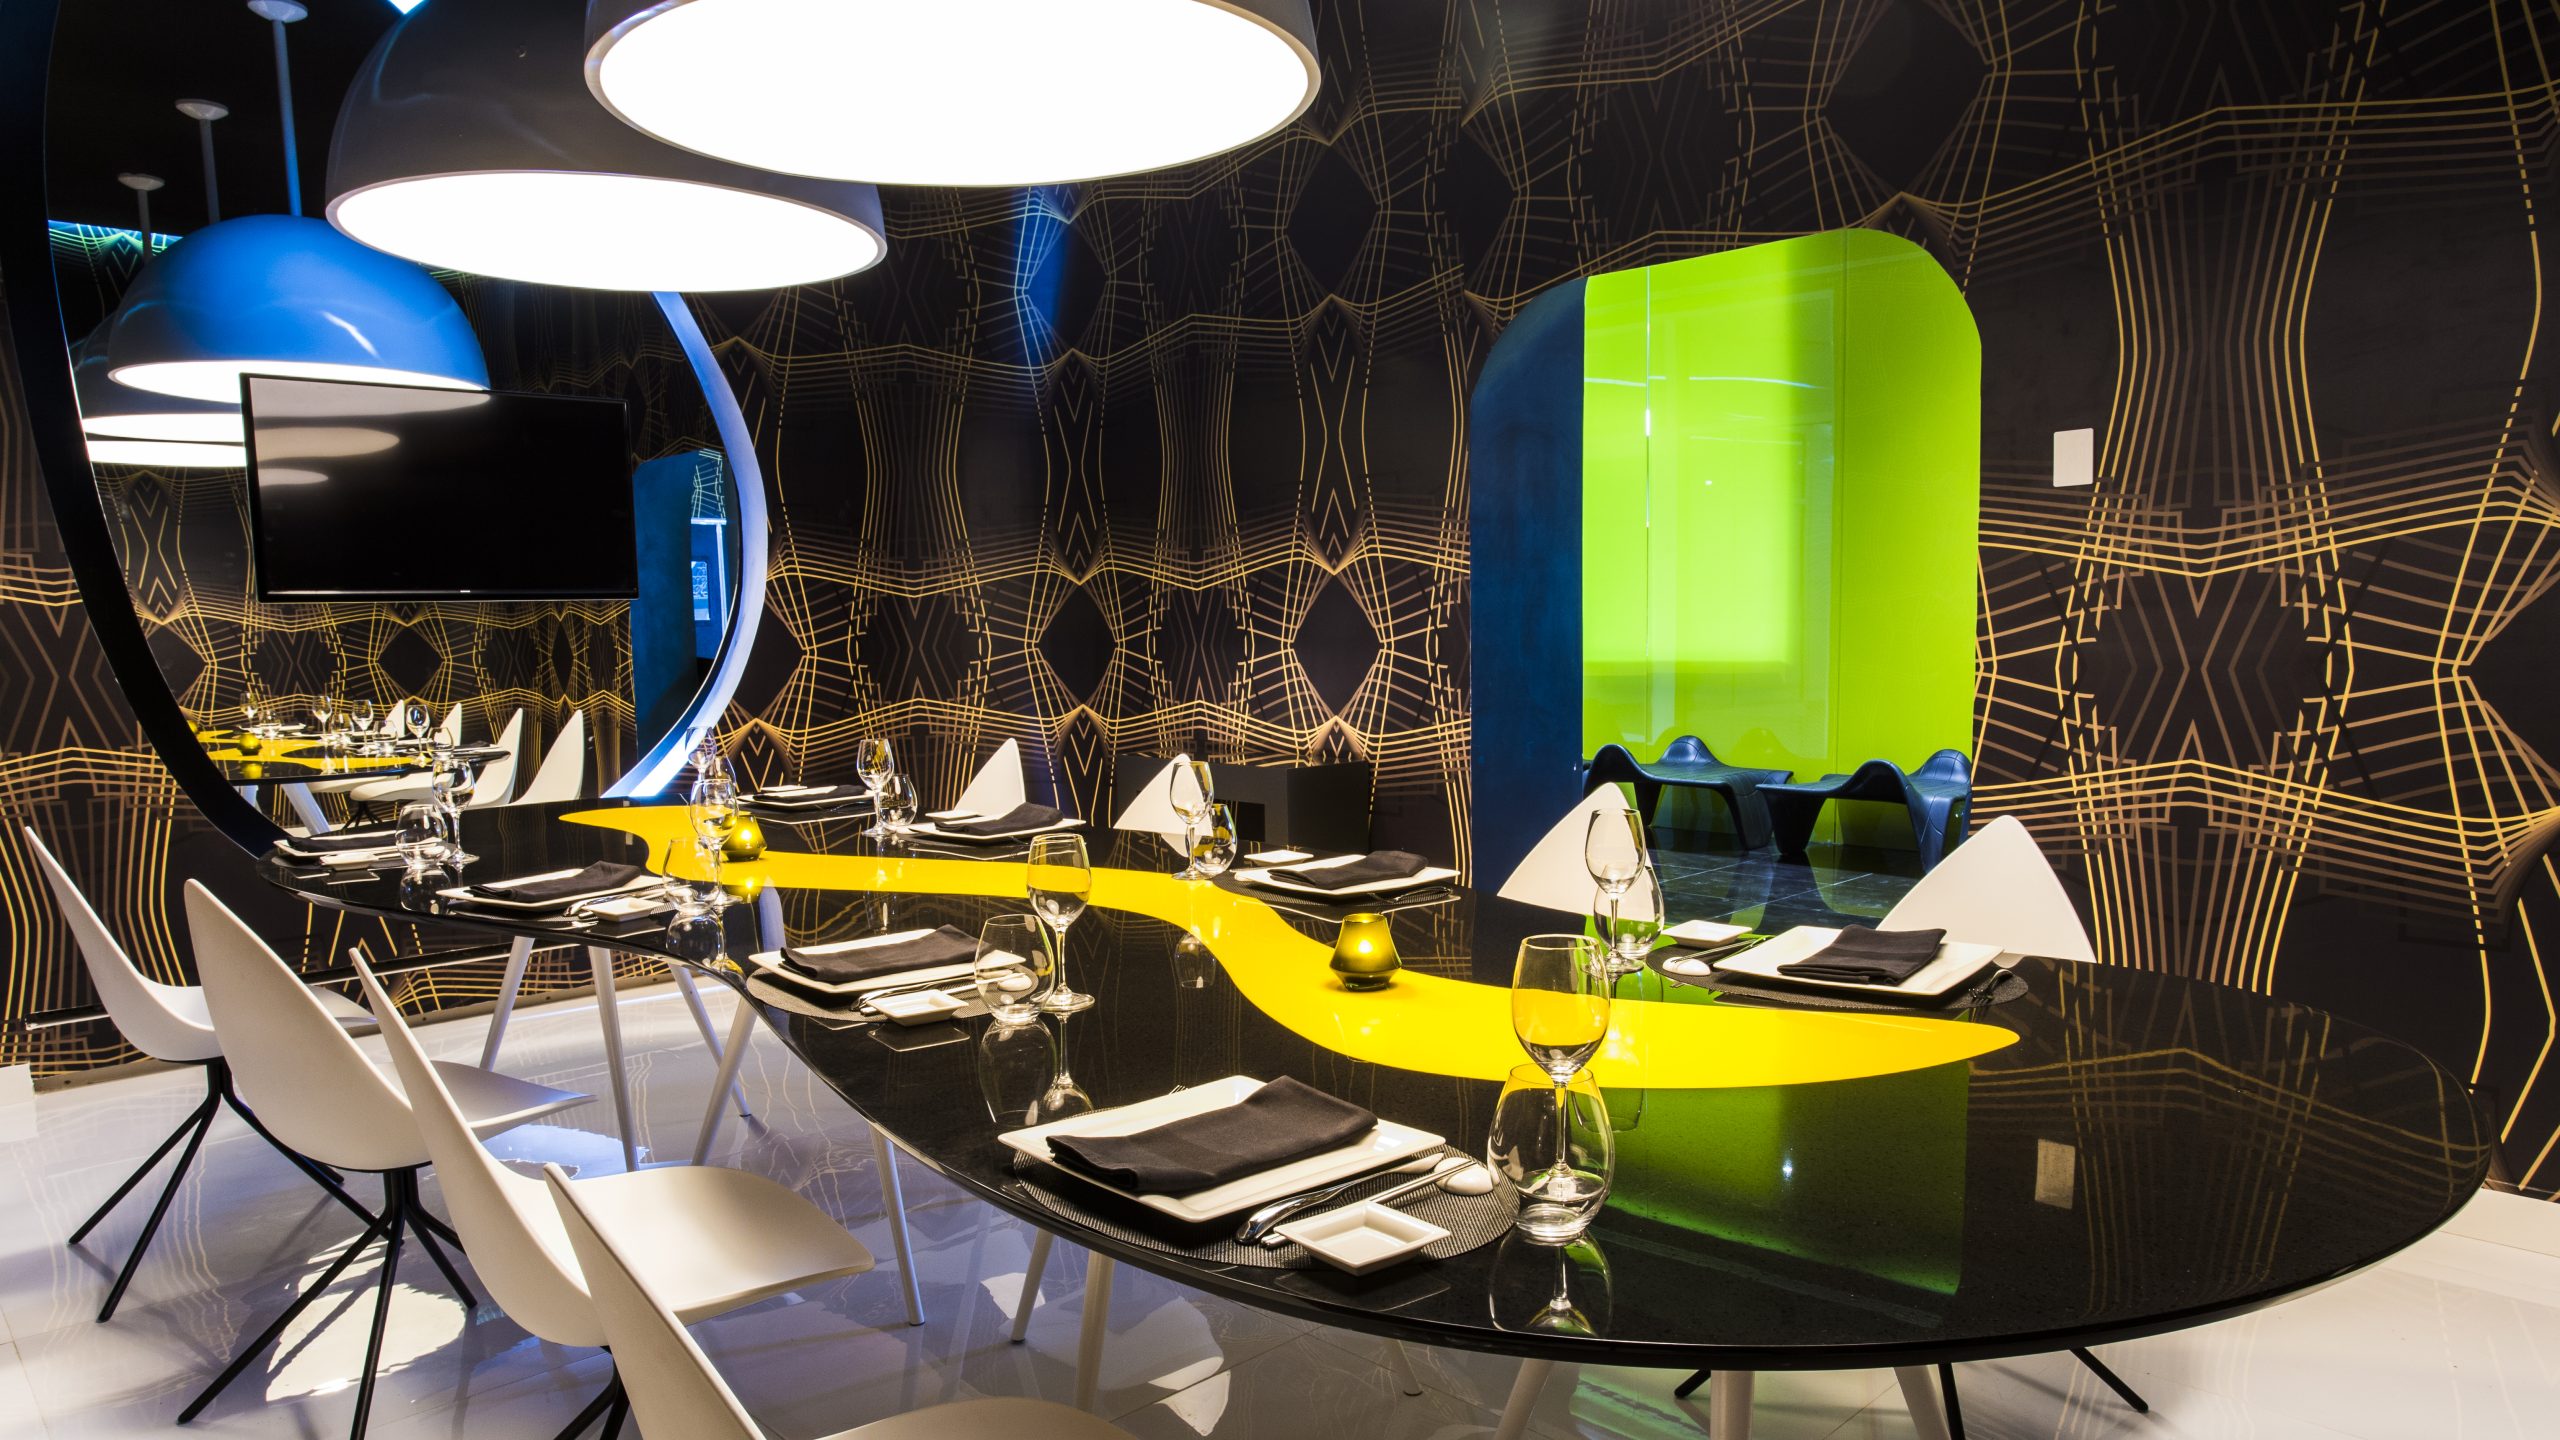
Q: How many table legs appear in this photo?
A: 11